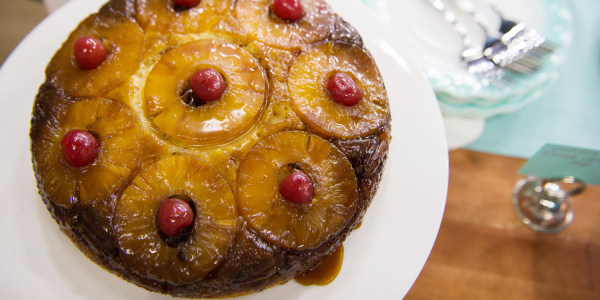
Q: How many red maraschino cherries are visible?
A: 8